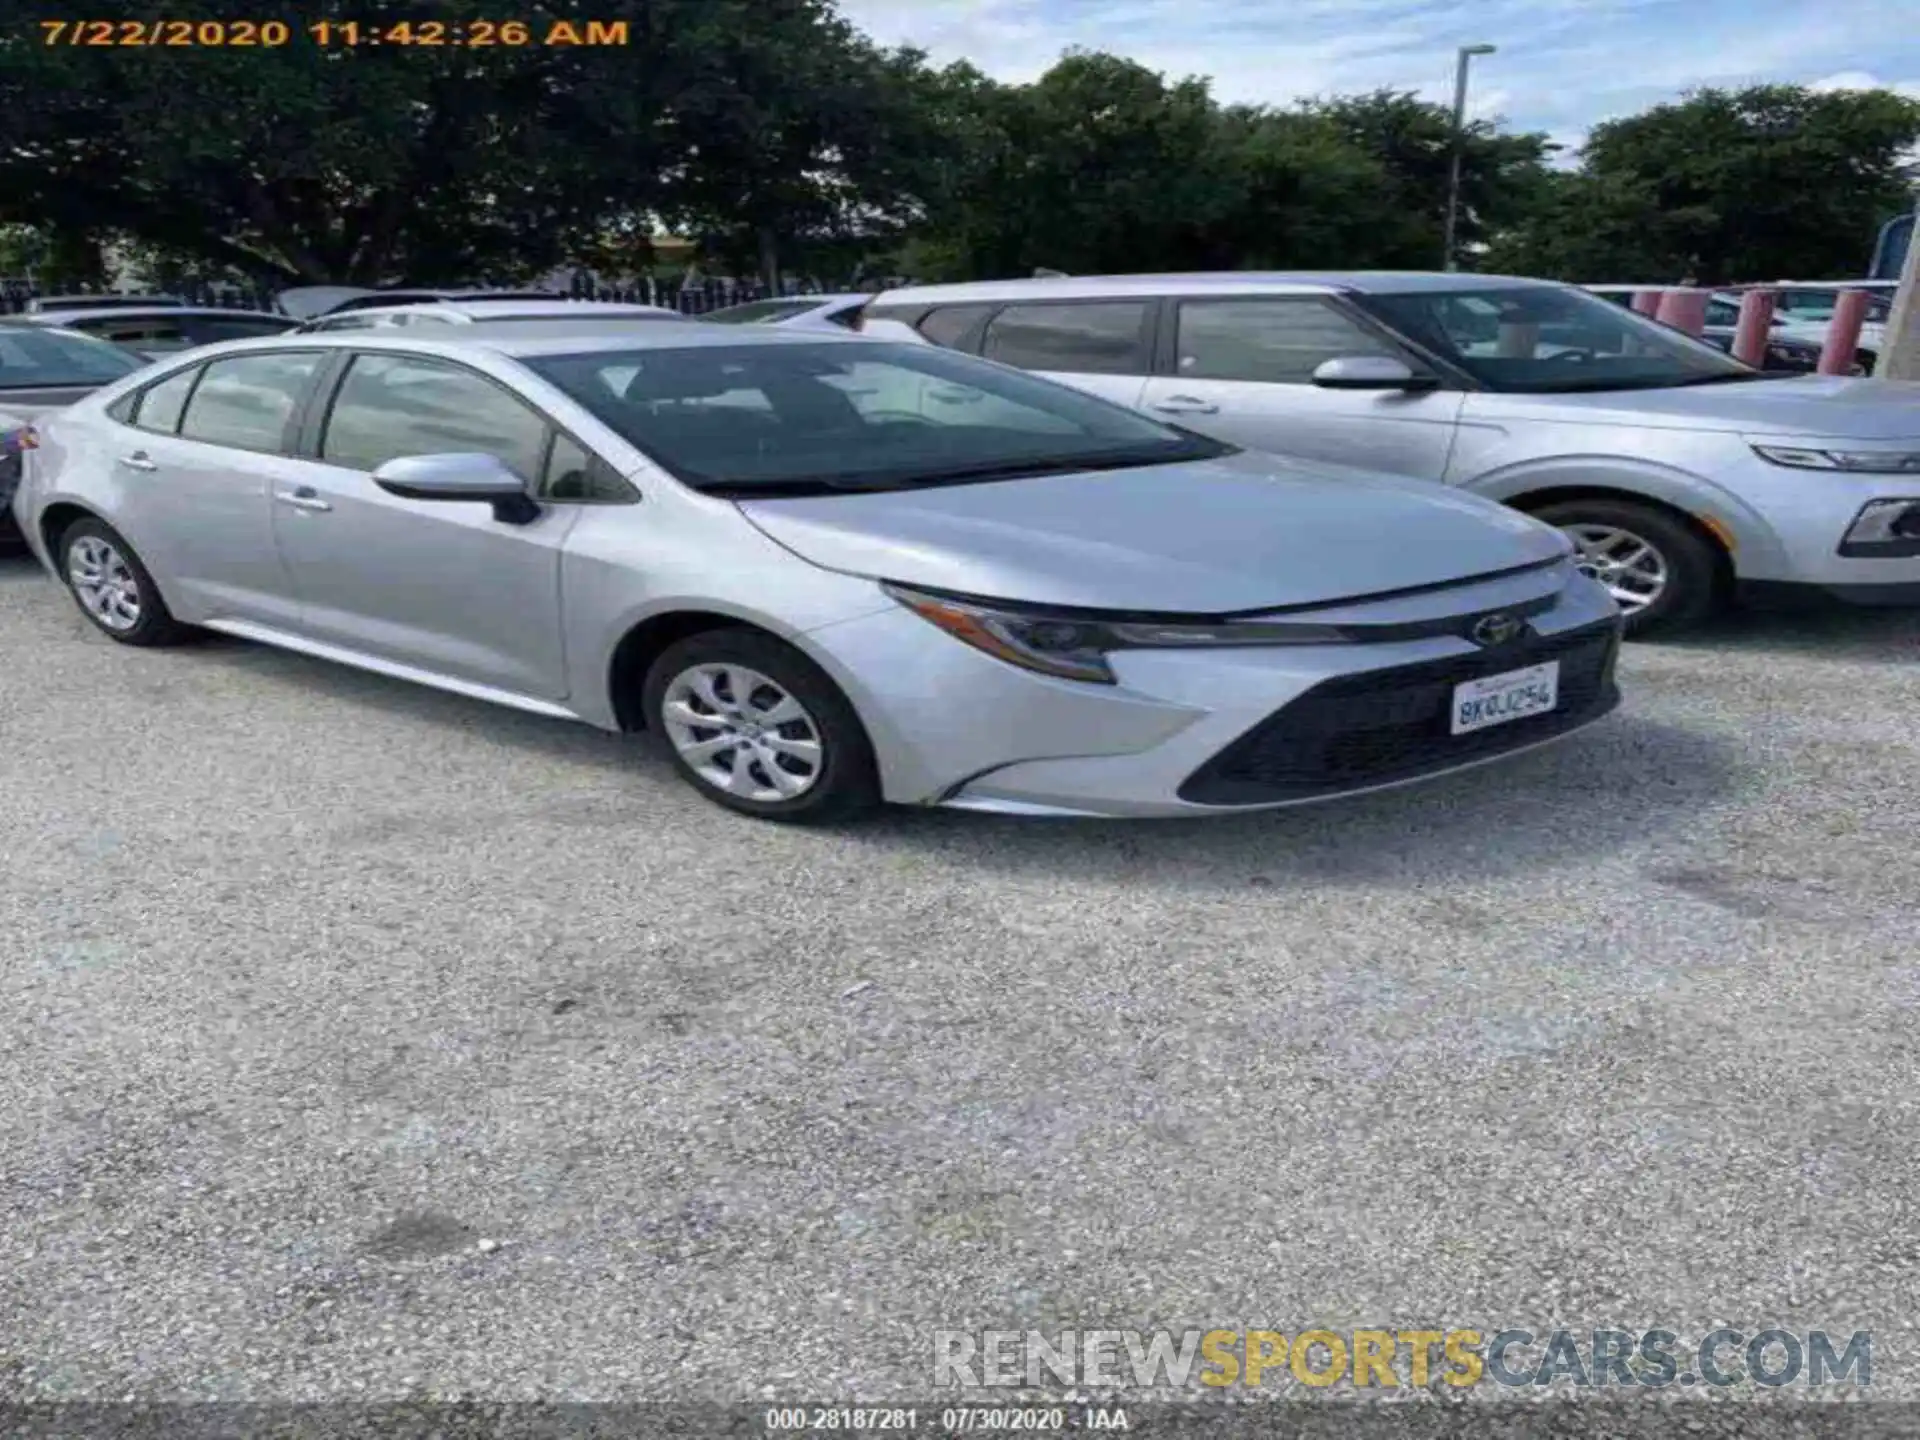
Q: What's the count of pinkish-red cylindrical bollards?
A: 4